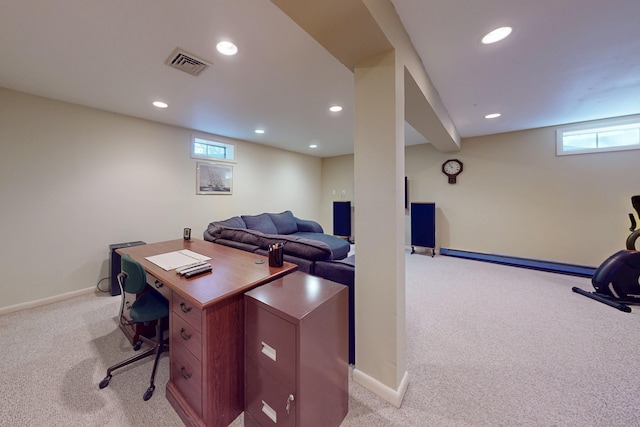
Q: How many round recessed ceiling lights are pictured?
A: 7